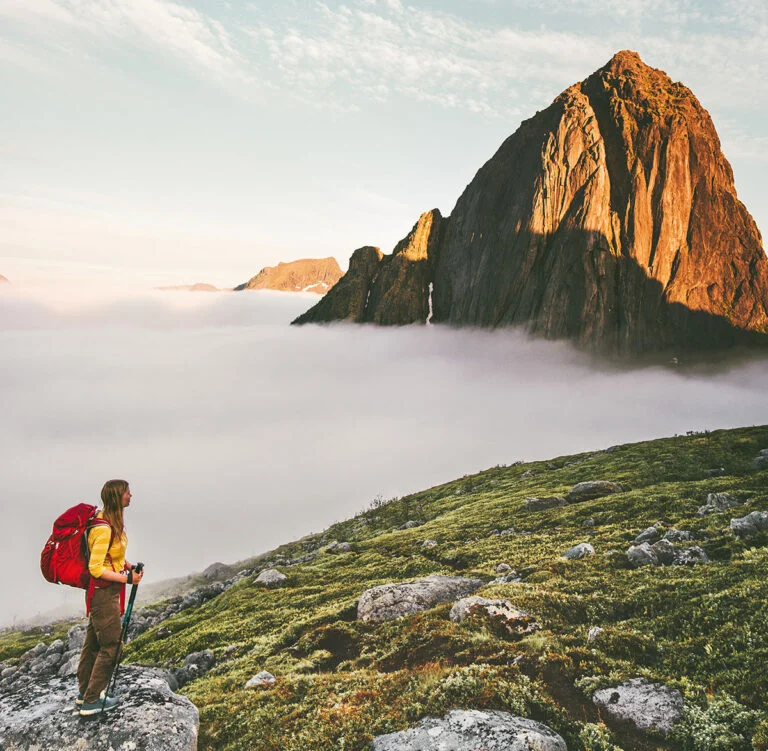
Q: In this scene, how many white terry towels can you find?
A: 0